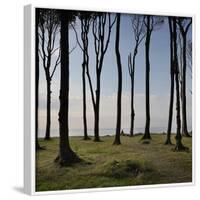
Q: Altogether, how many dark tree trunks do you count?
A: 11